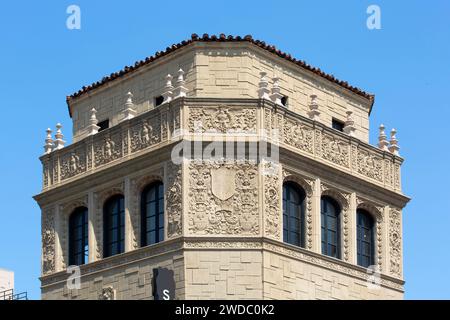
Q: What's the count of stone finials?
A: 12